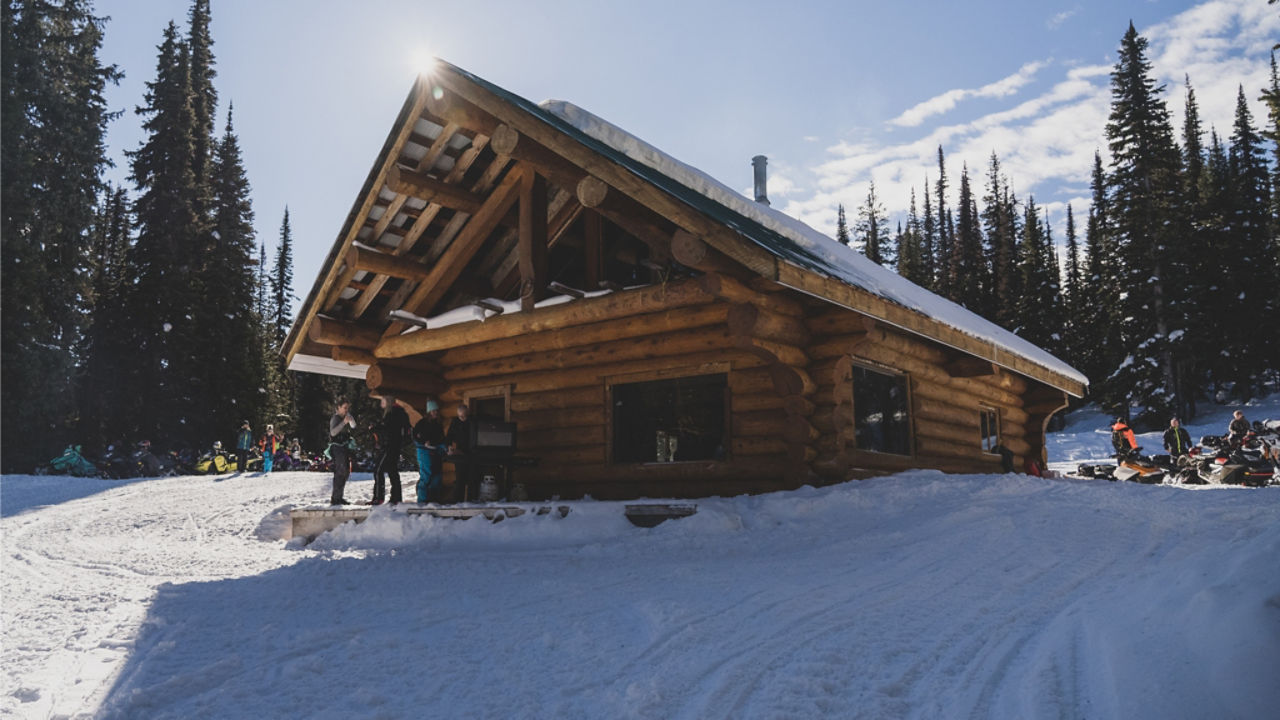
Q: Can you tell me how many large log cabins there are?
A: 1